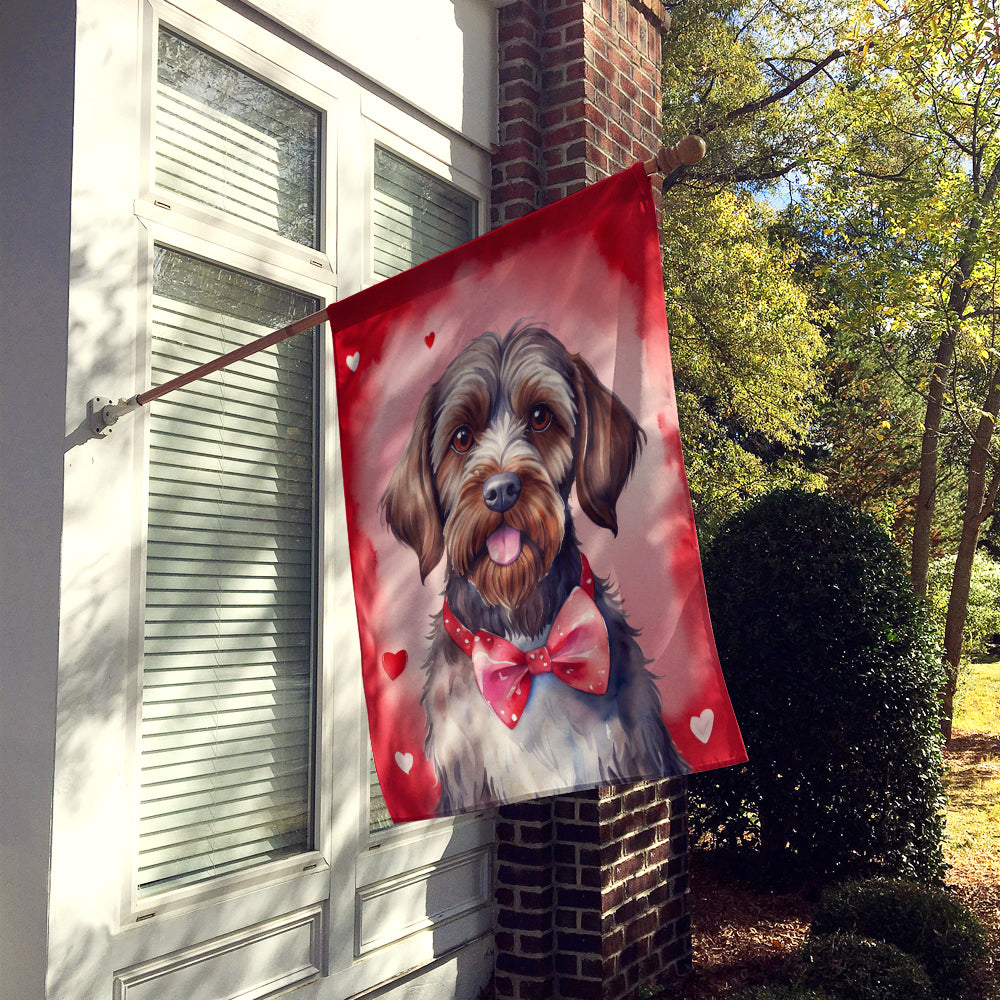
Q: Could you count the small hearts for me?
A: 5